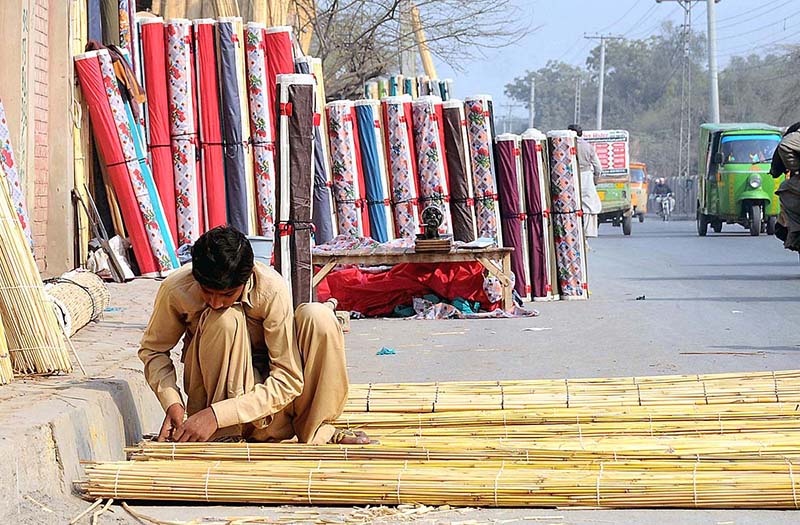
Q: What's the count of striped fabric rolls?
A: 0